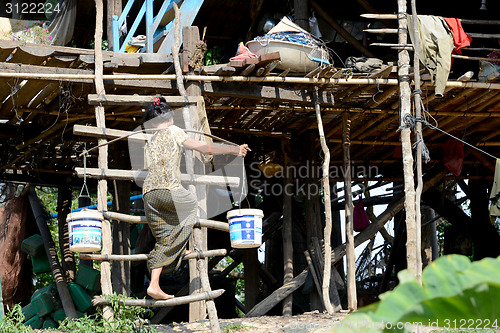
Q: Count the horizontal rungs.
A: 6